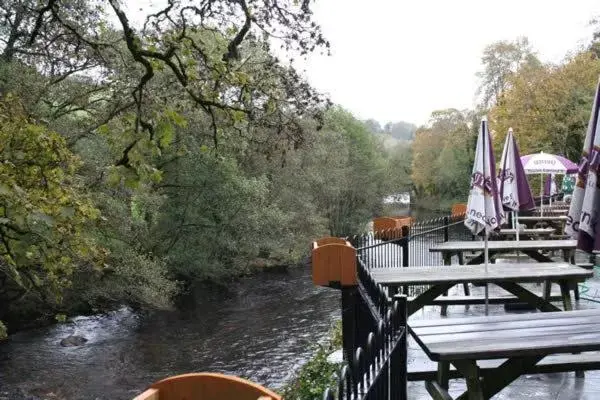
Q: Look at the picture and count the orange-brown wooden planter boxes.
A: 4